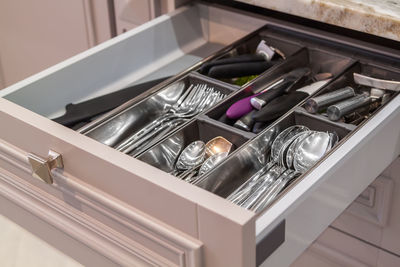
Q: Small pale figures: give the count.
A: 0